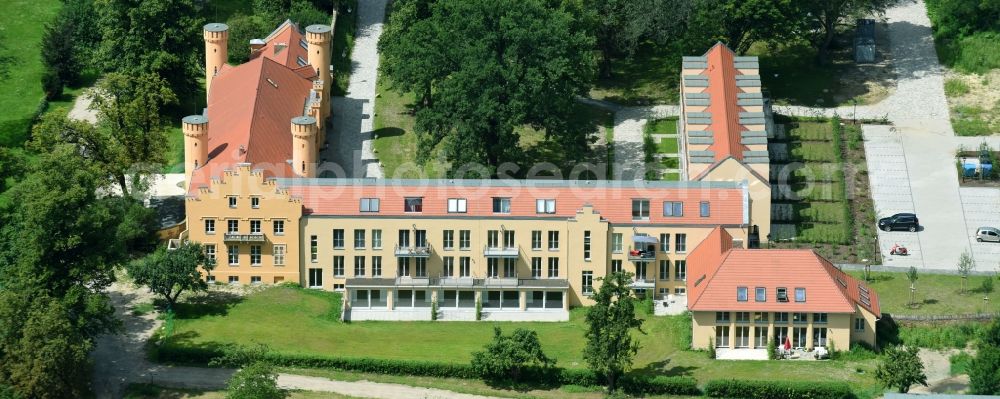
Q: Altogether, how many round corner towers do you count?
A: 4